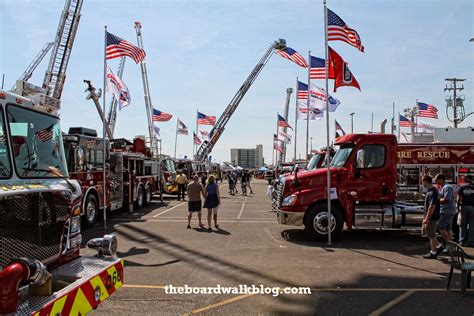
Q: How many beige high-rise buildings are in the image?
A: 1